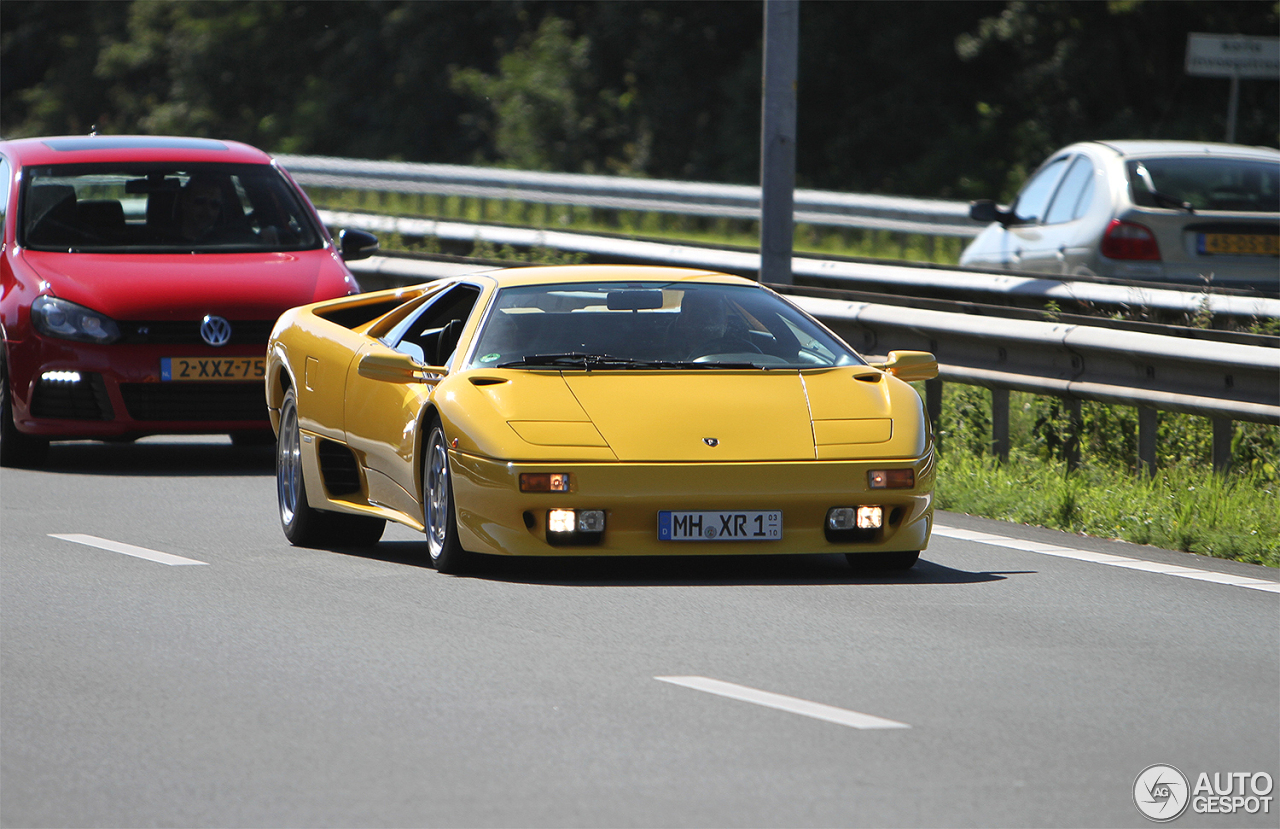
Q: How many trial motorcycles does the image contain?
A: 0